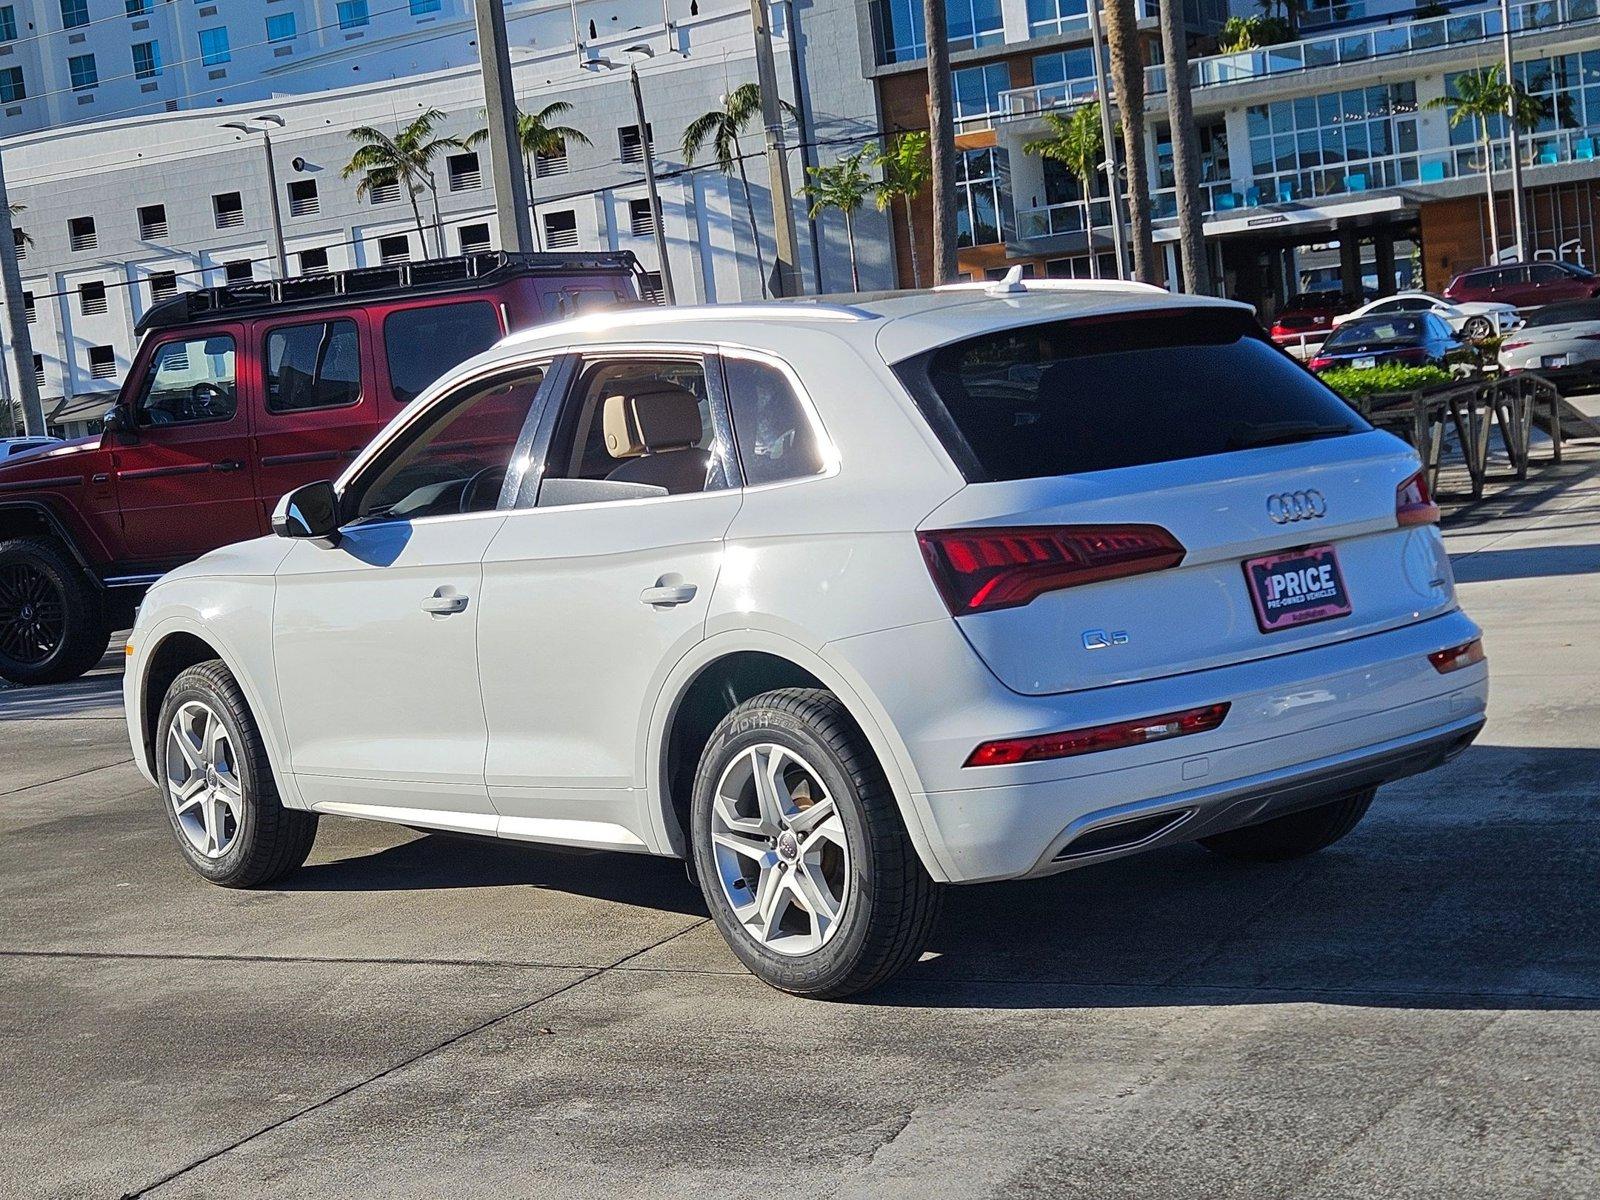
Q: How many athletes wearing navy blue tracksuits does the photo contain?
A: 0